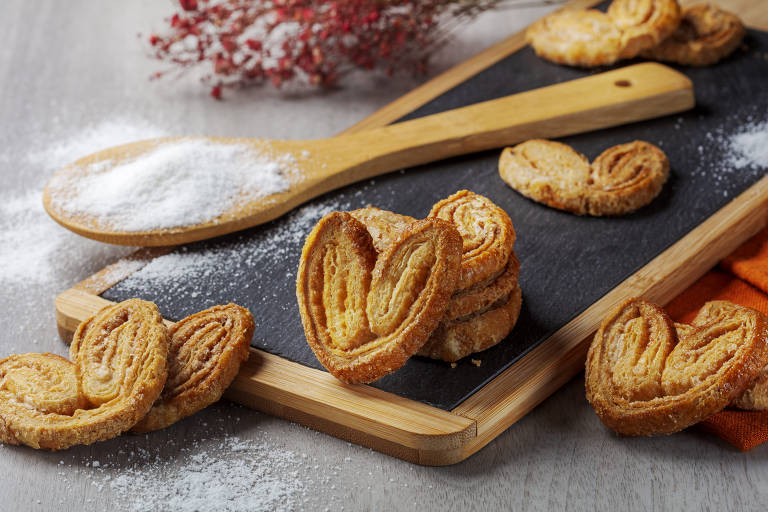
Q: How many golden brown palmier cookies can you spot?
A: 11